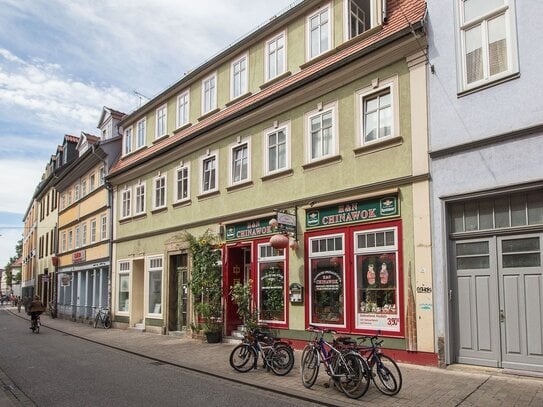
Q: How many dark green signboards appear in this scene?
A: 2